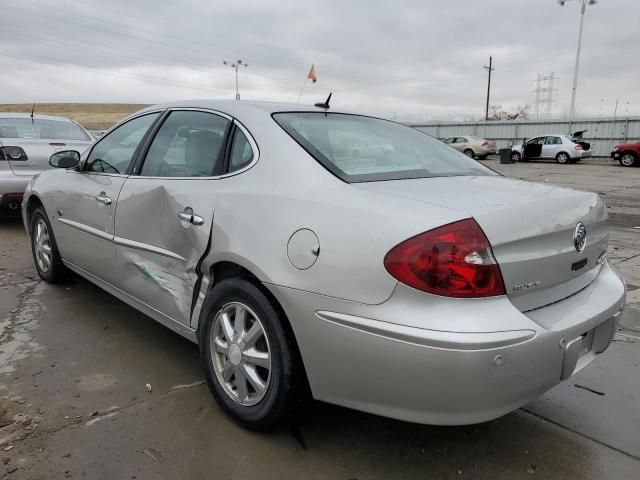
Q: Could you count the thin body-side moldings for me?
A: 2